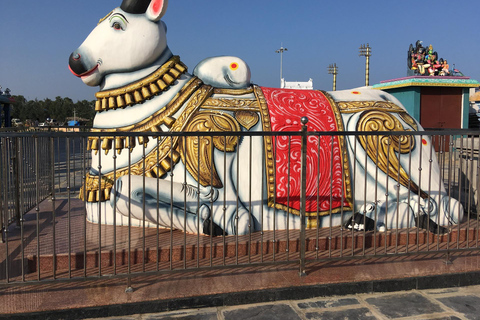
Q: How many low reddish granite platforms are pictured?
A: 1